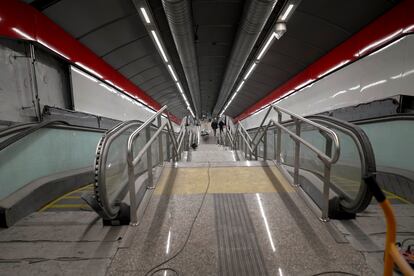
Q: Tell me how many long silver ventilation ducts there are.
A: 2